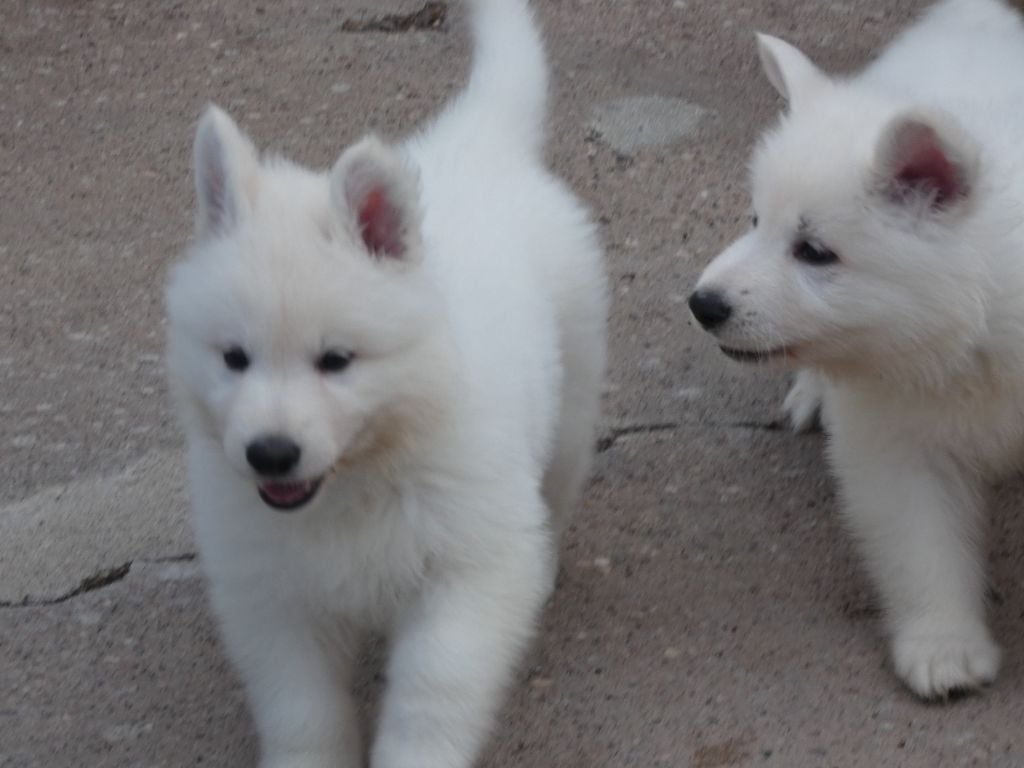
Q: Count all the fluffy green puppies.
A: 0